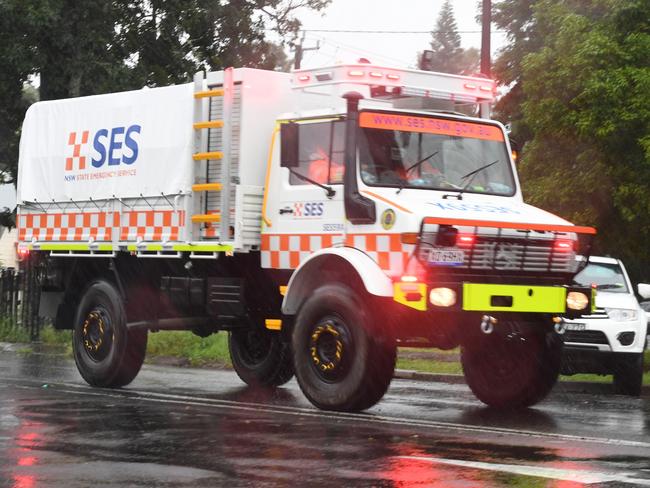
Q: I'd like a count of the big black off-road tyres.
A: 4